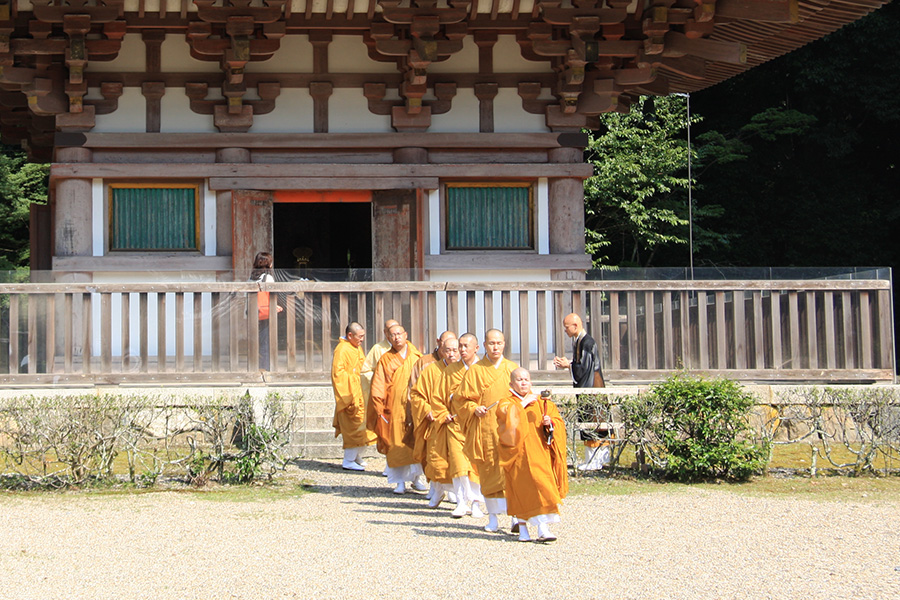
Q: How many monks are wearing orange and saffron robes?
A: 8